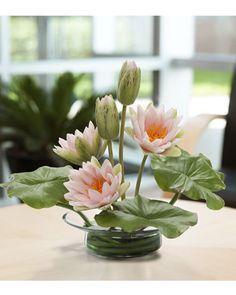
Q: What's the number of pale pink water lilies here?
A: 3